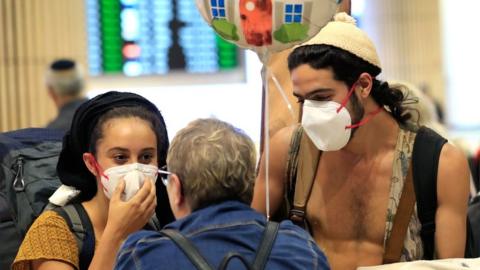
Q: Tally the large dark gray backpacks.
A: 1